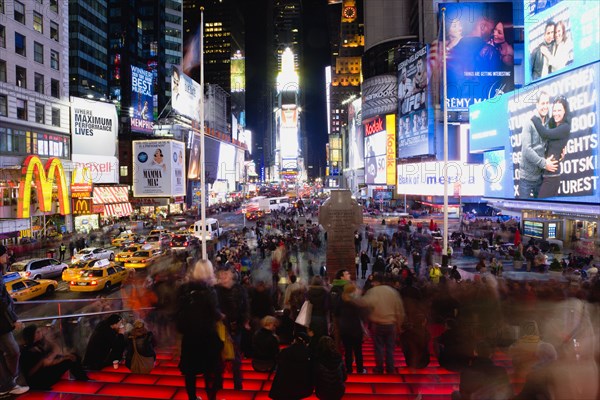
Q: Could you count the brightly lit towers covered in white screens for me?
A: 1